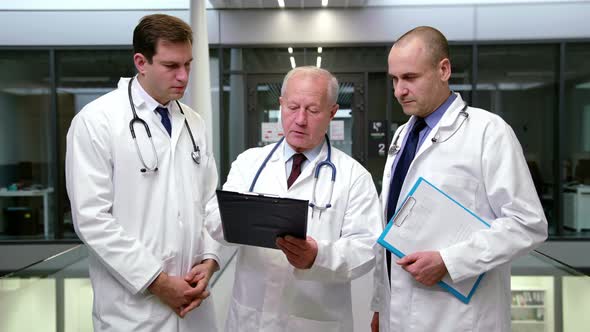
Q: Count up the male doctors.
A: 3